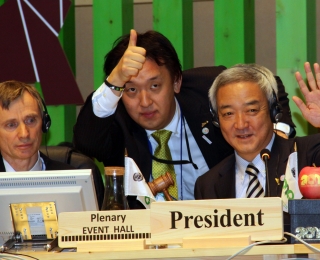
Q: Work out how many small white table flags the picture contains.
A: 2